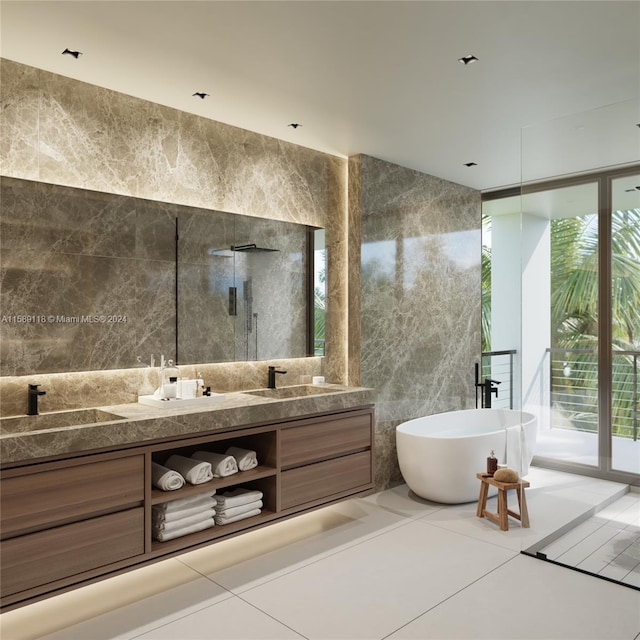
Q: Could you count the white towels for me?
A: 12